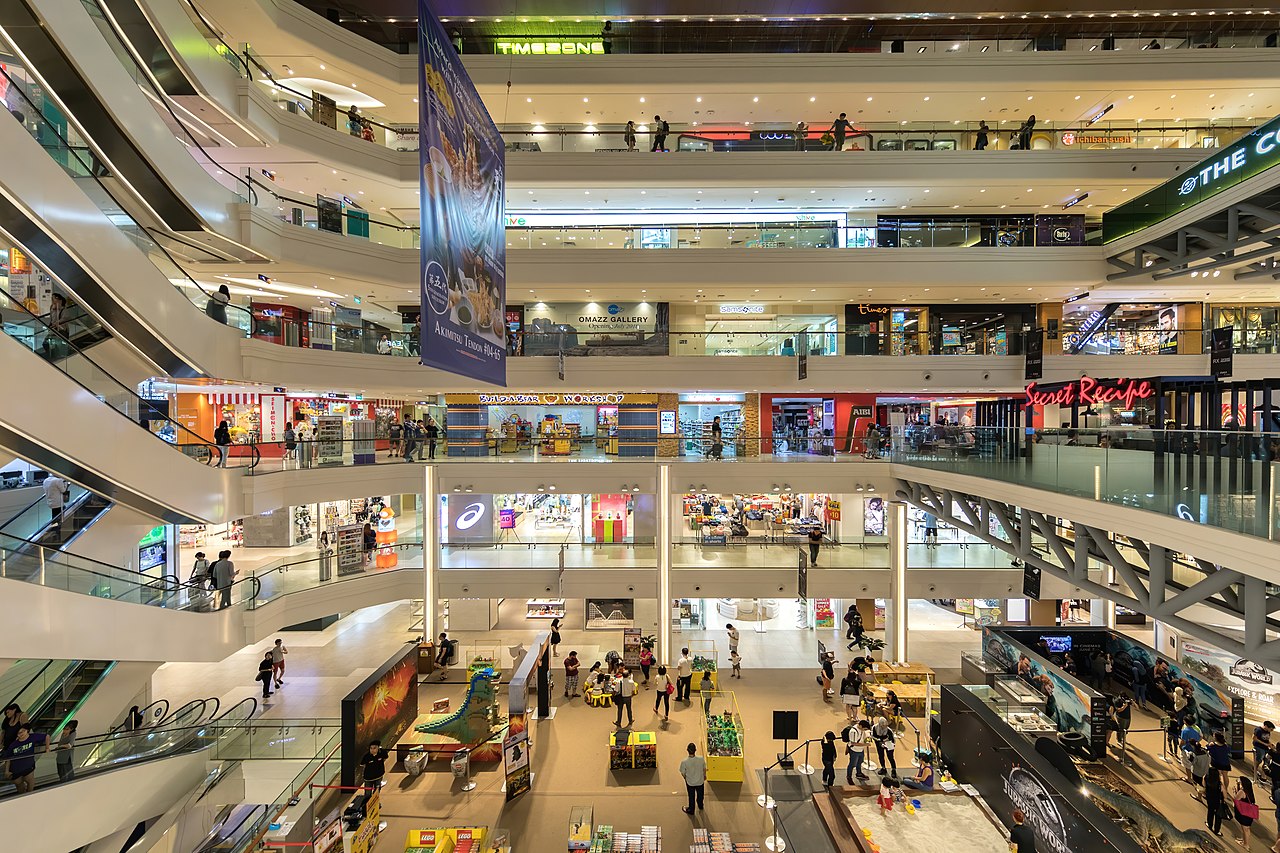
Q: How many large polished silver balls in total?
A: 0